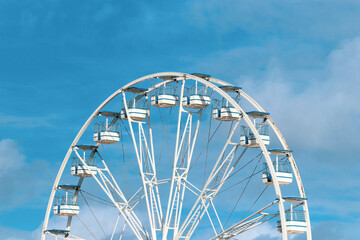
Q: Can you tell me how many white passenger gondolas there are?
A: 10